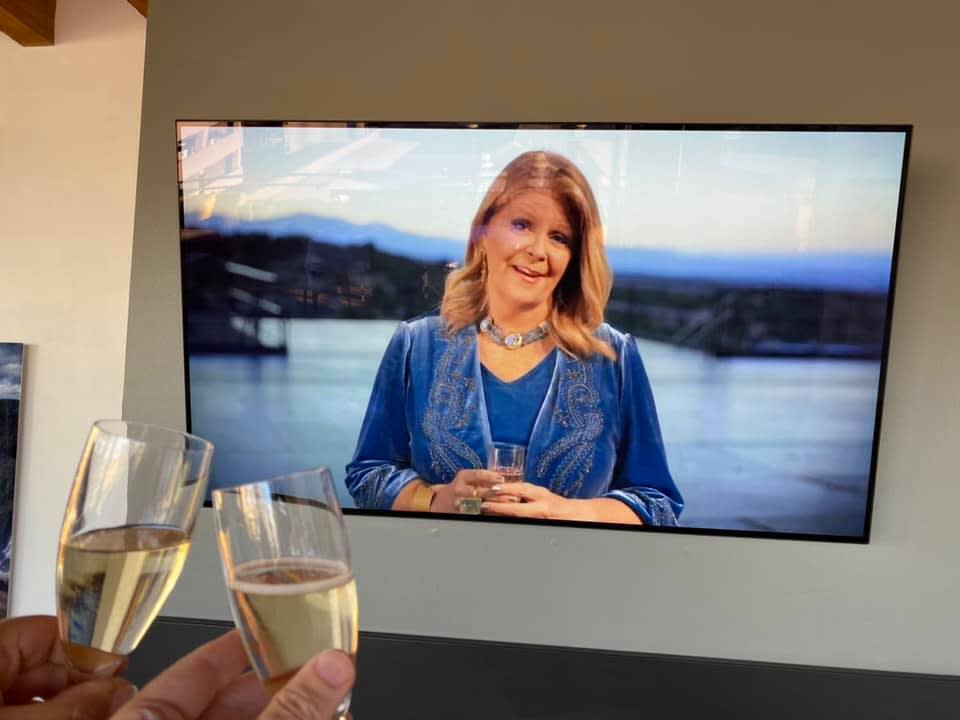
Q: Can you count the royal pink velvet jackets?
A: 0